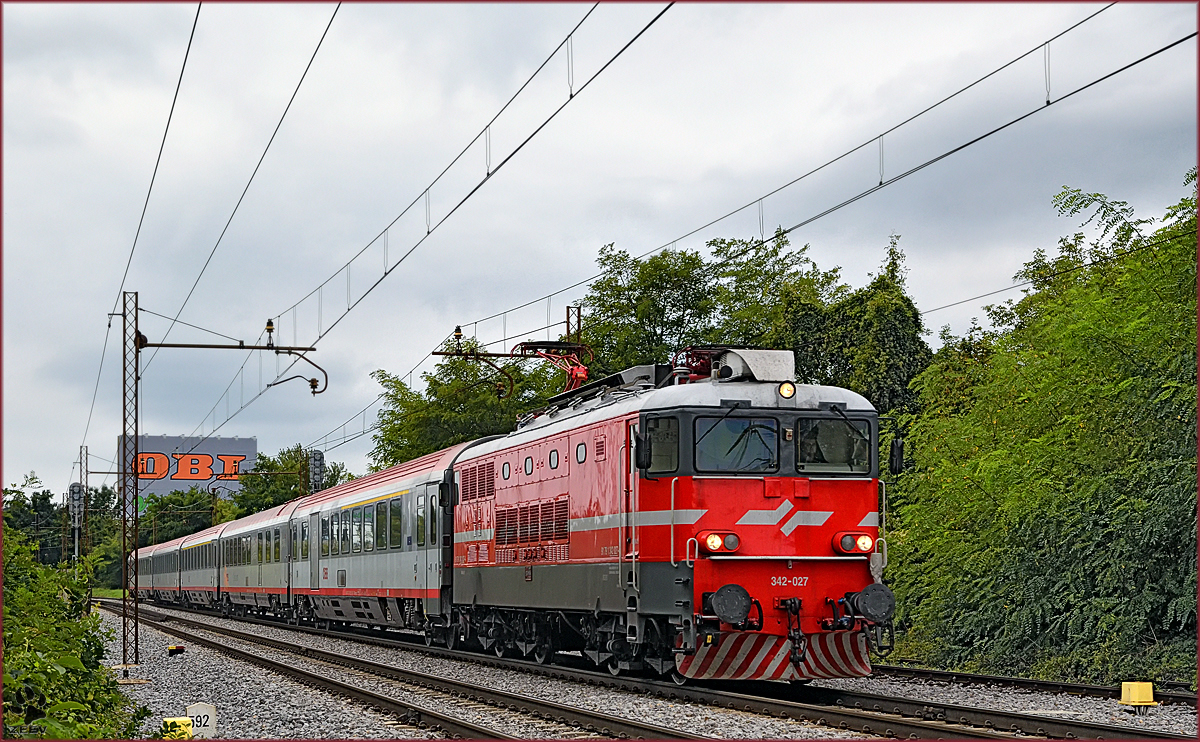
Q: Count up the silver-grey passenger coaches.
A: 5